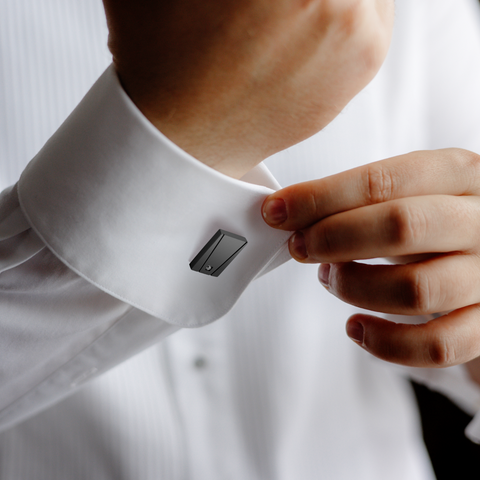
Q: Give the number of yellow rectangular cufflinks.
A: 0